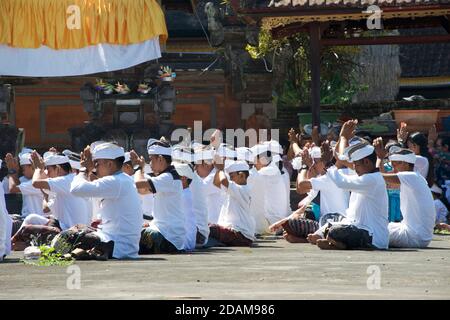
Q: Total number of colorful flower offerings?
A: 4